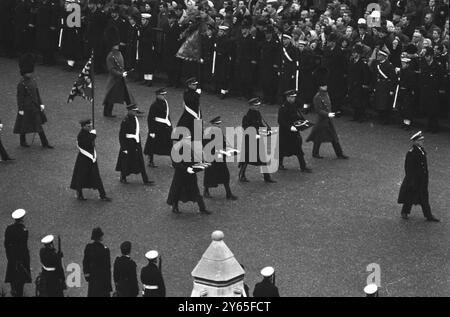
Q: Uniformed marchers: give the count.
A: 12